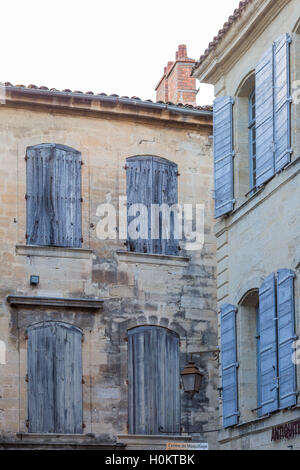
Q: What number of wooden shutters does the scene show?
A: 14